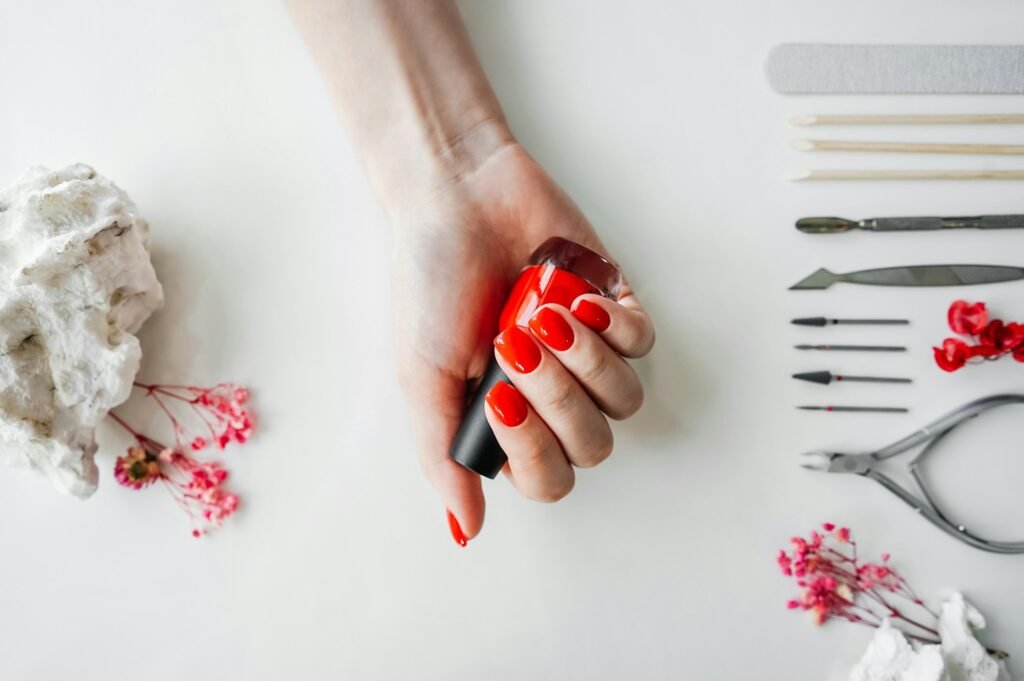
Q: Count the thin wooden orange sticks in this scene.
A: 3